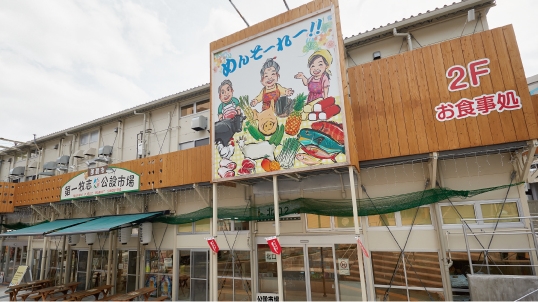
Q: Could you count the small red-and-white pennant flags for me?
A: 3